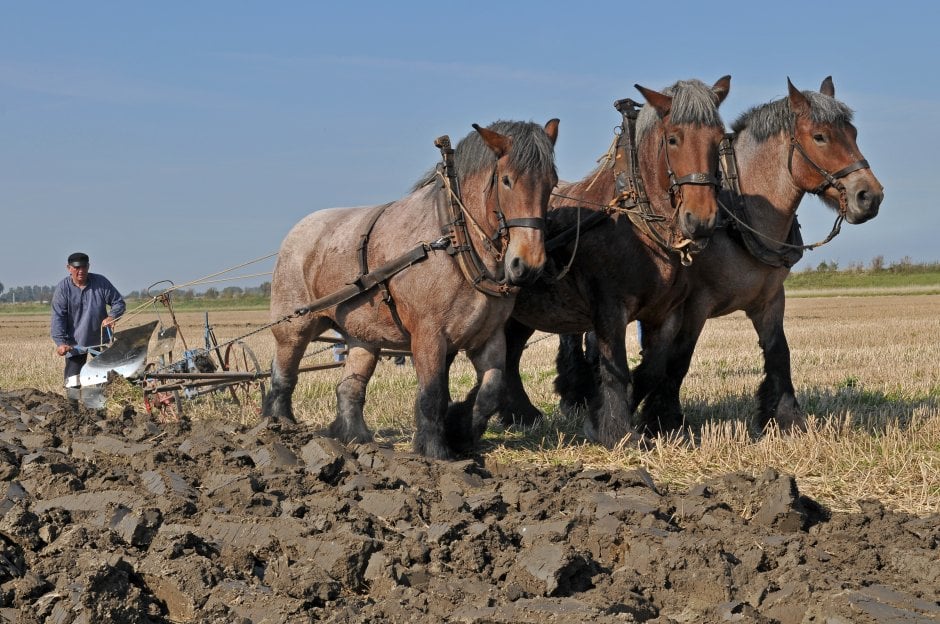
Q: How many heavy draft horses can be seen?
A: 3